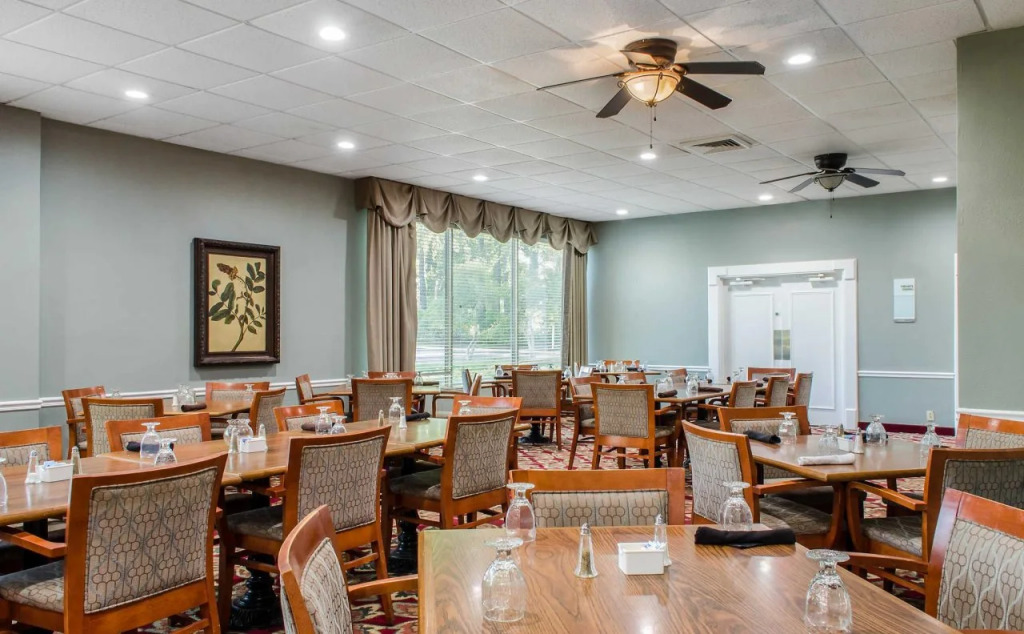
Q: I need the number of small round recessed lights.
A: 9